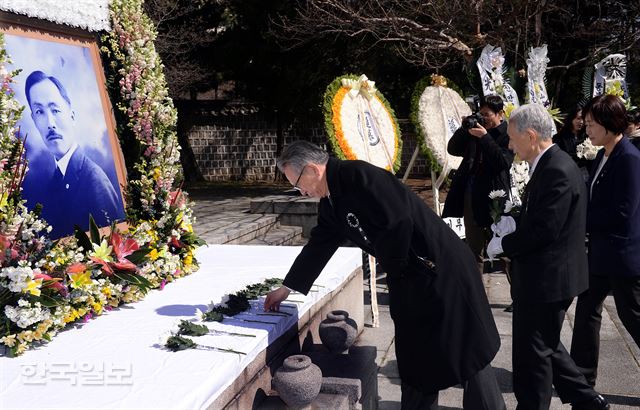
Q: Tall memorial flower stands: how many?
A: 5